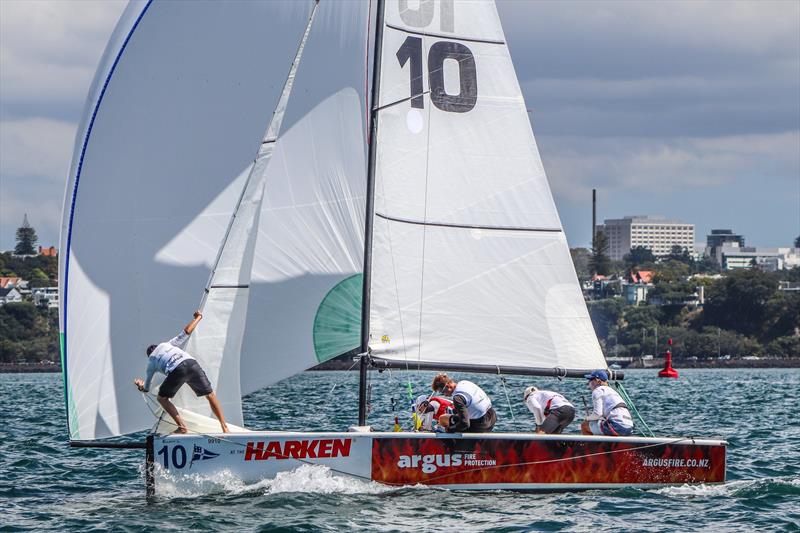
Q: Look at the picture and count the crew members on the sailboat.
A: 5